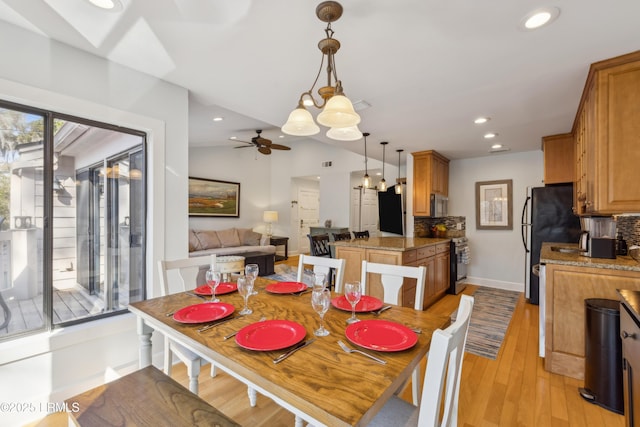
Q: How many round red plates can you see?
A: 6